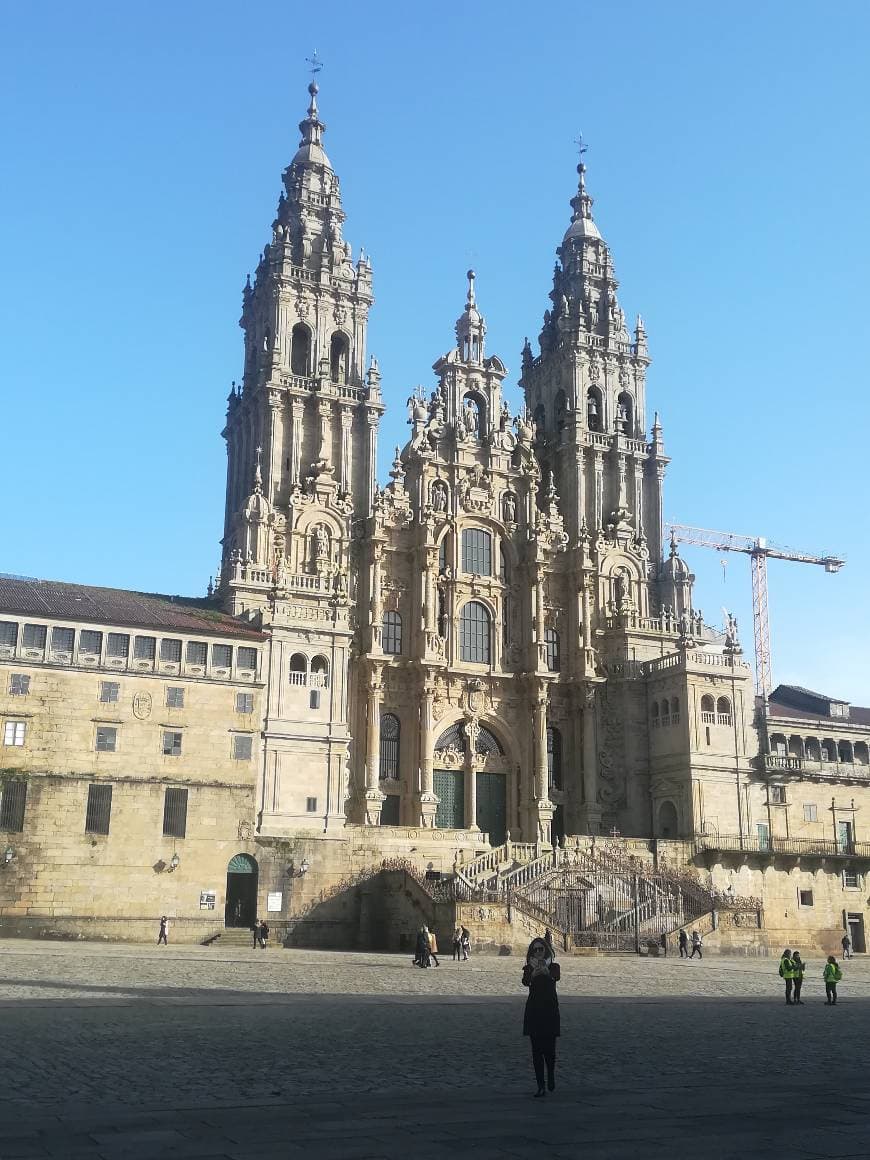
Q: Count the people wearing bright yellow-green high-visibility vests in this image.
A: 3